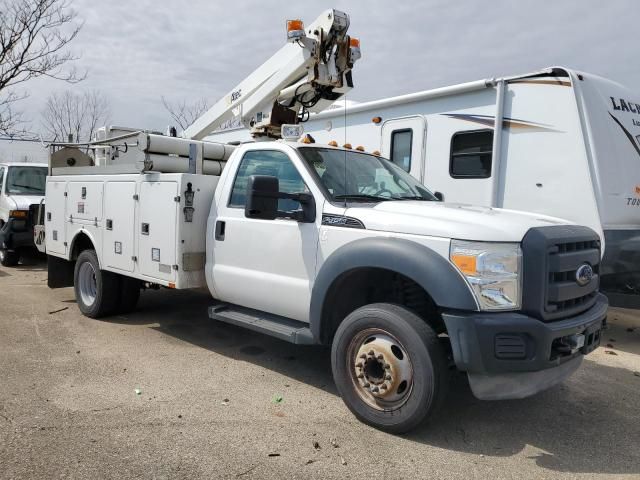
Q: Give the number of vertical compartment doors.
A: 3